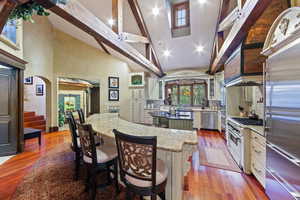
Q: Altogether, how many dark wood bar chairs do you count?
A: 4